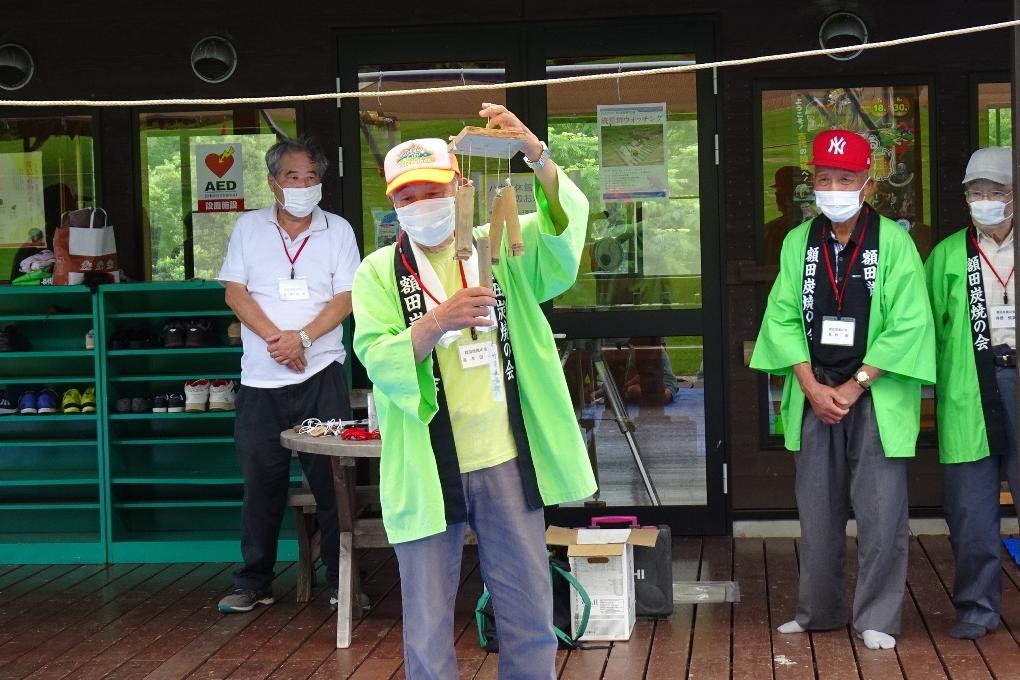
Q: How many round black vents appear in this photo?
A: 3